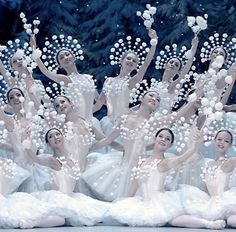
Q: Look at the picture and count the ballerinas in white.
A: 11